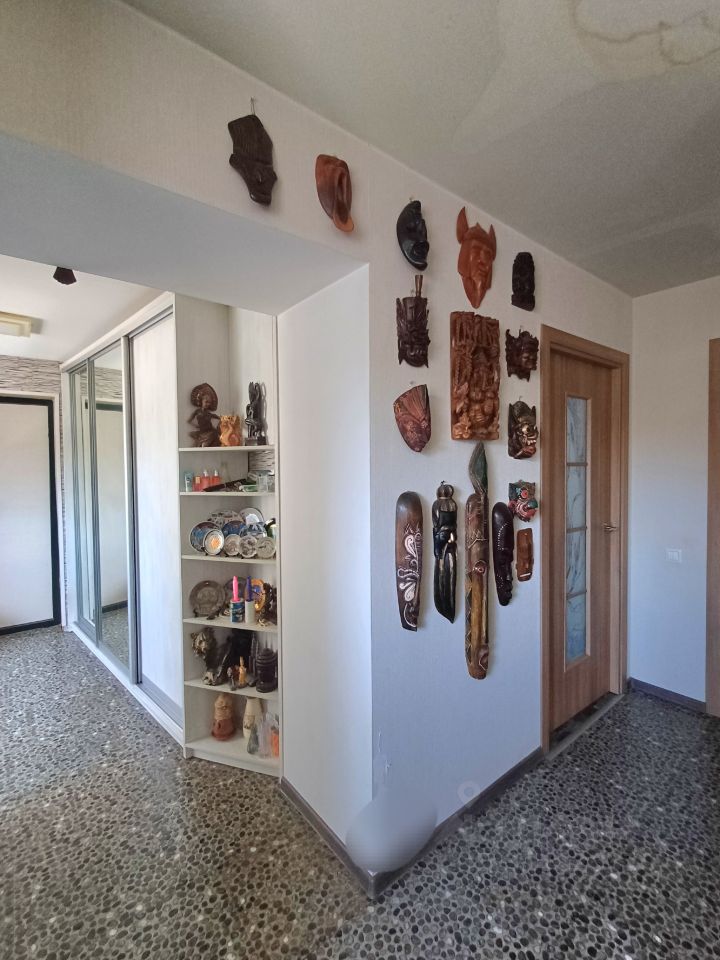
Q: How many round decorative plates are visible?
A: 12